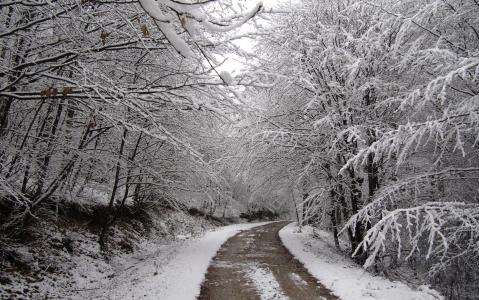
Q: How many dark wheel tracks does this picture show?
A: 2